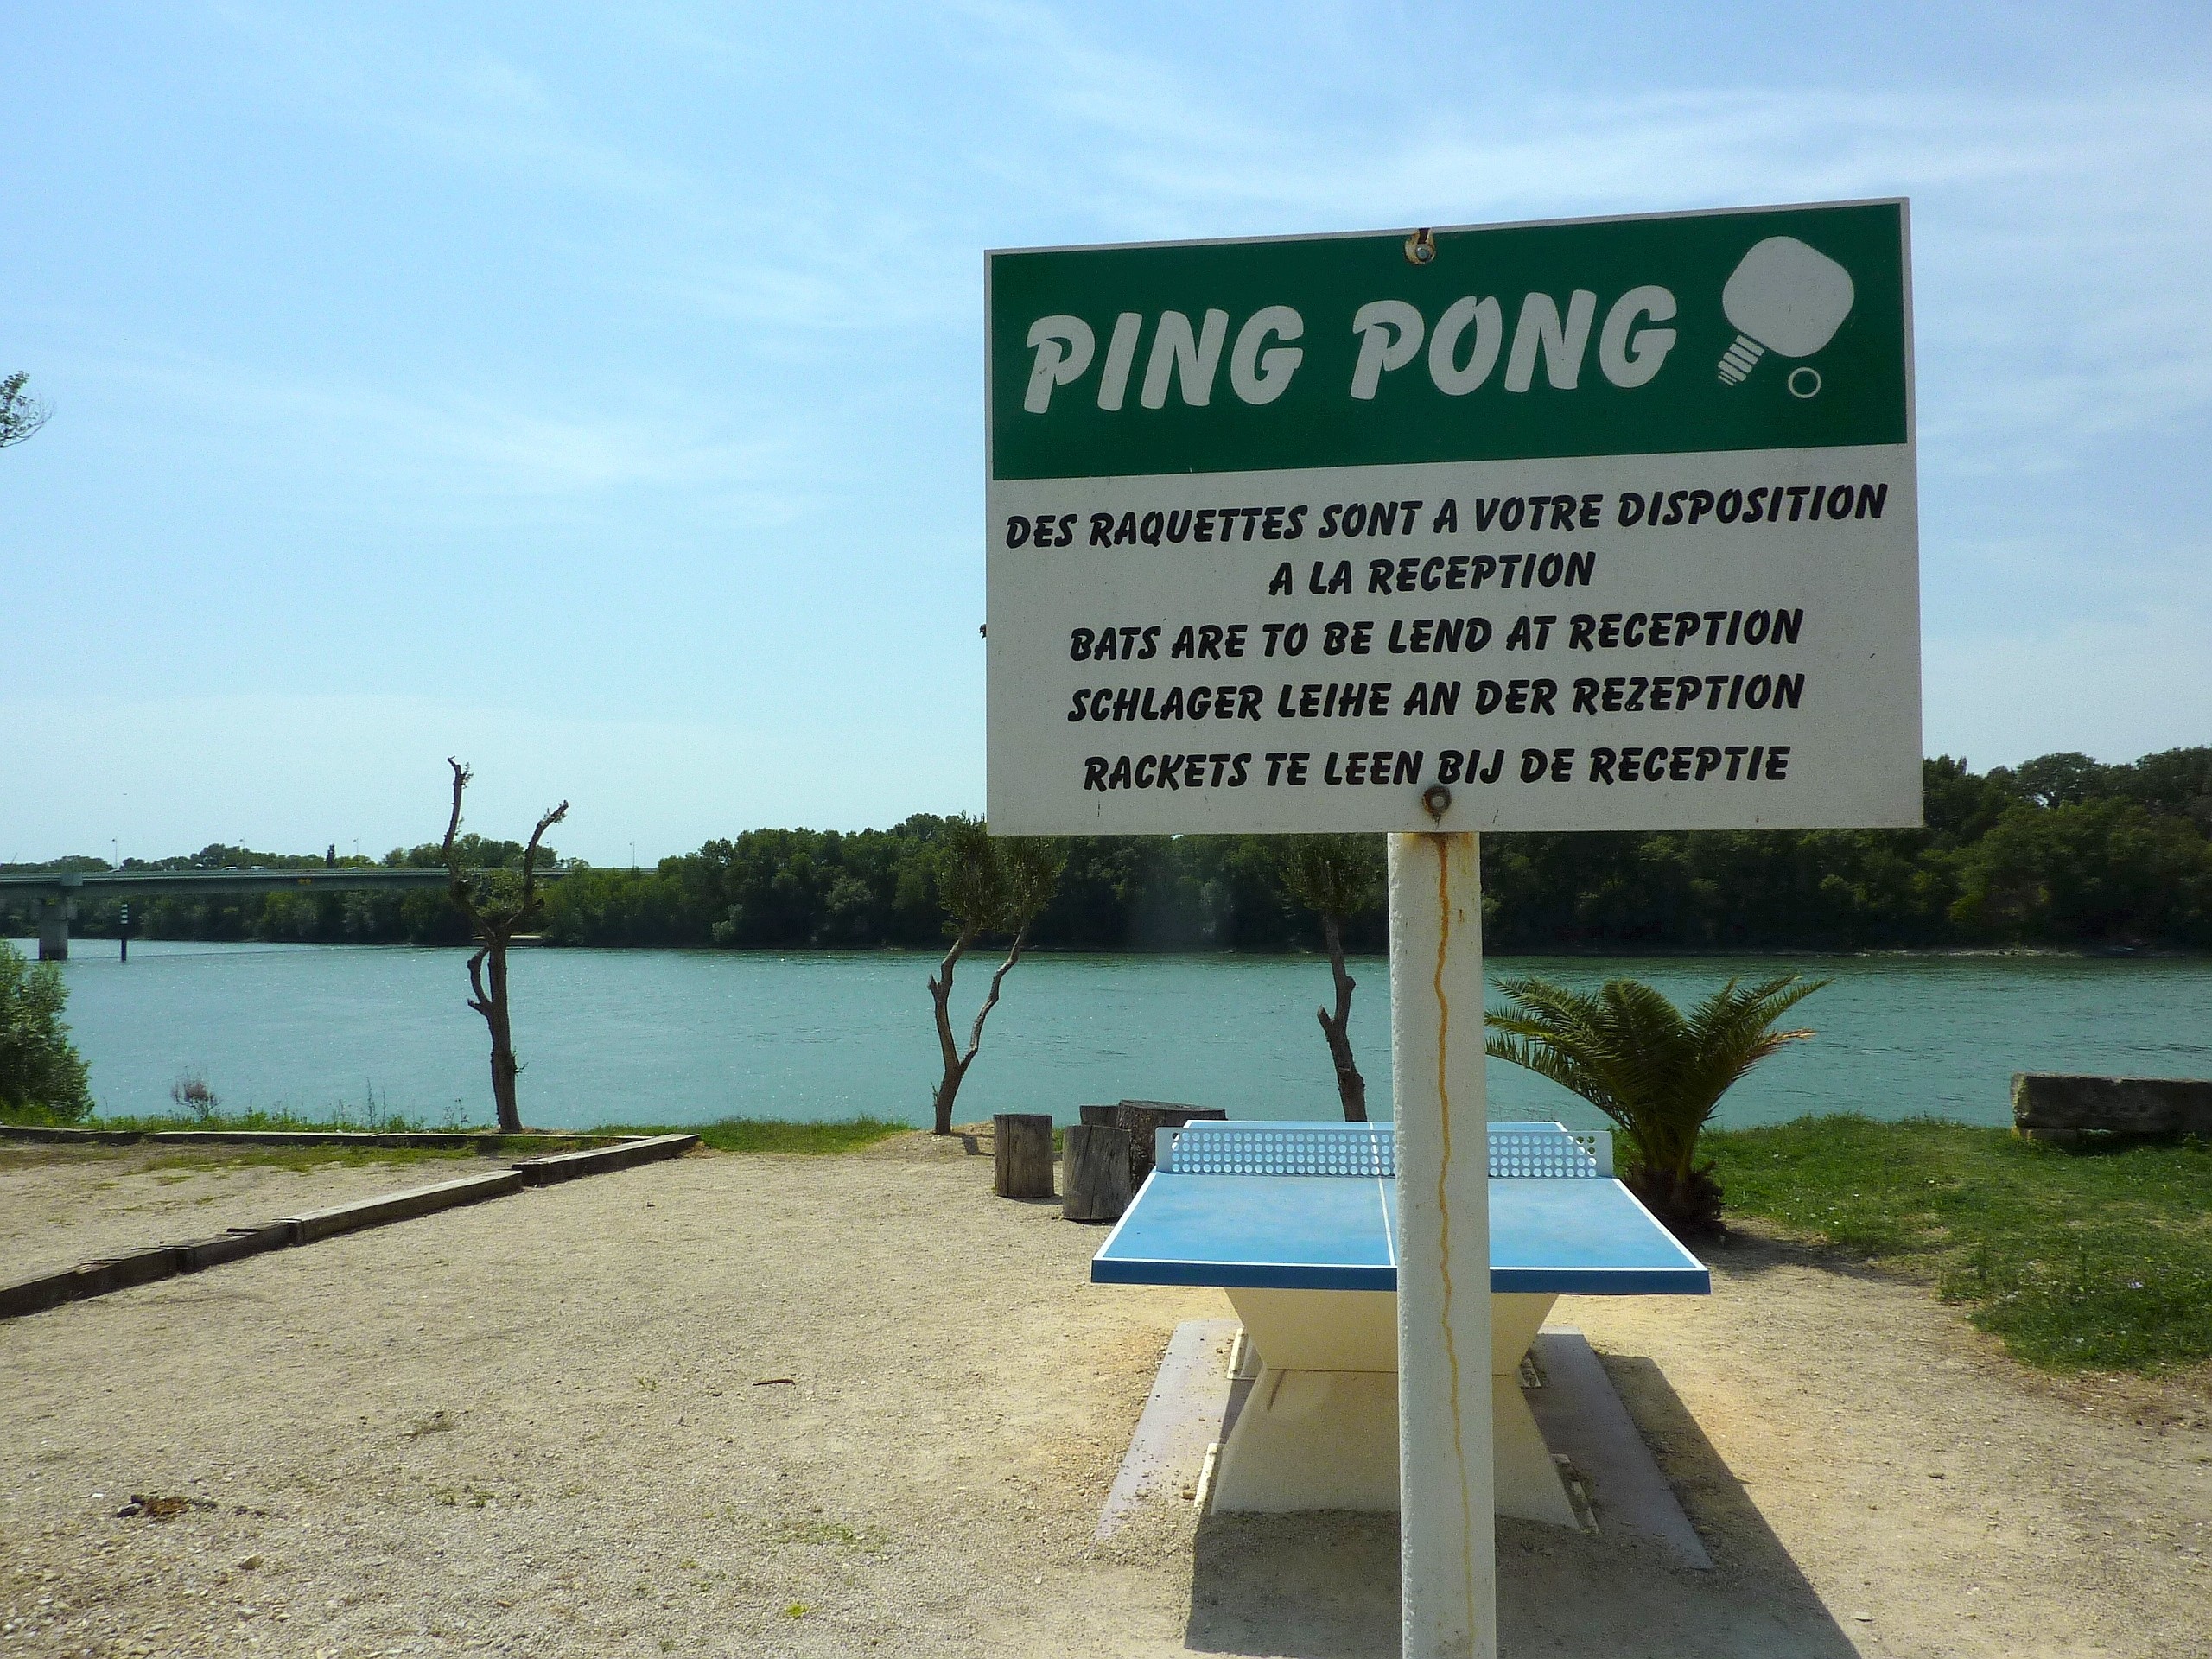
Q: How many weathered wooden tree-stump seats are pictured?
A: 4